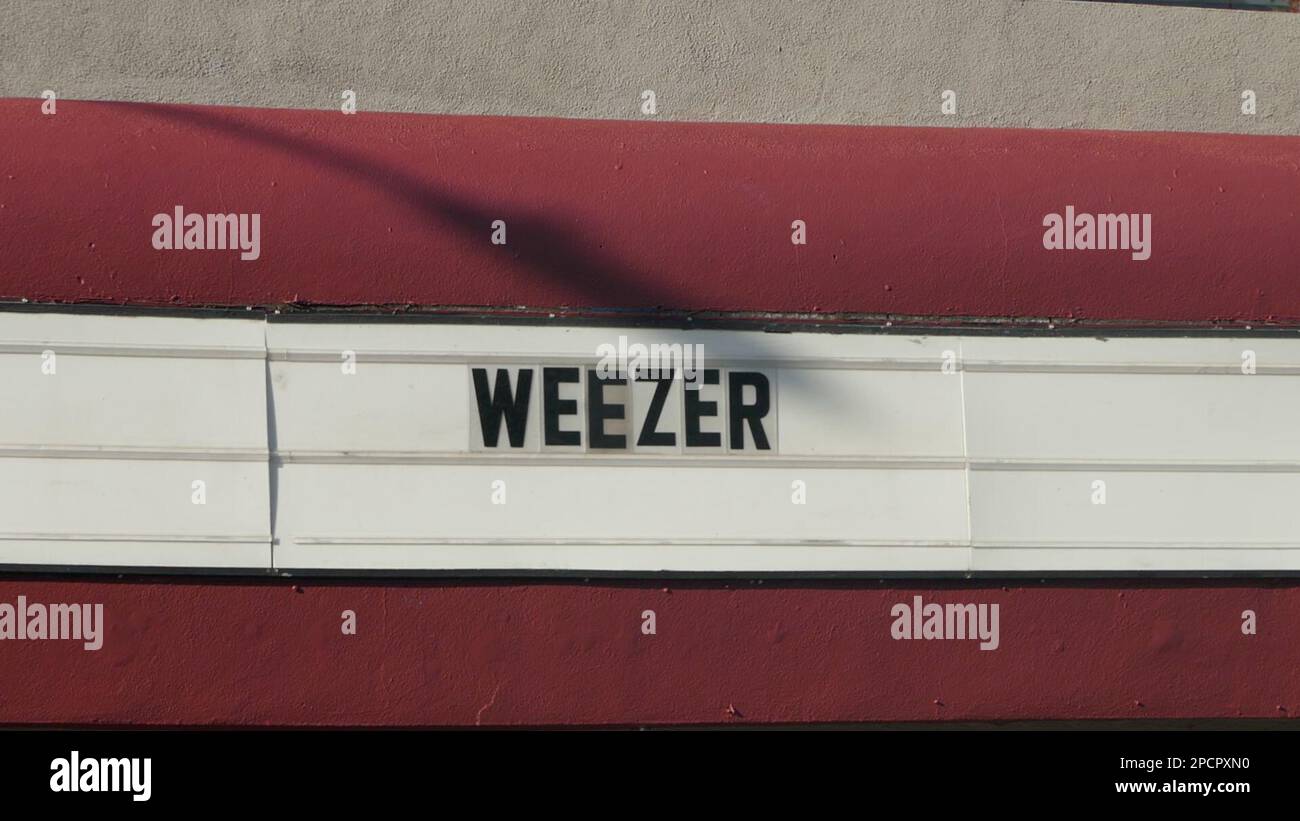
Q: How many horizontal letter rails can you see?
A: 3